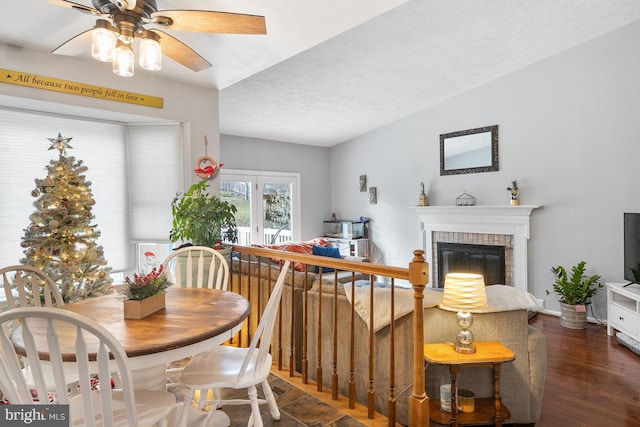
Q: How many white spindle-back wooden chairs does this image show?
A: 4